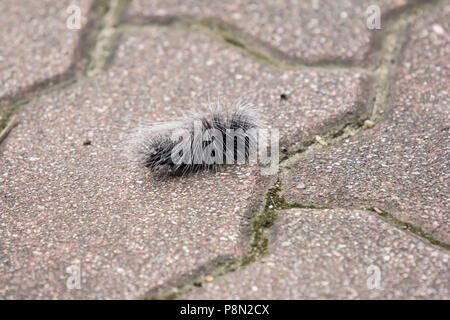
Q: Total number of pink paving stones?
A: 5